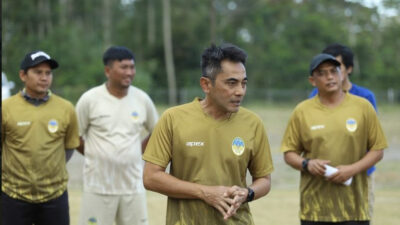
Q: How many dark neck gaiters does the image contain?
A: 1